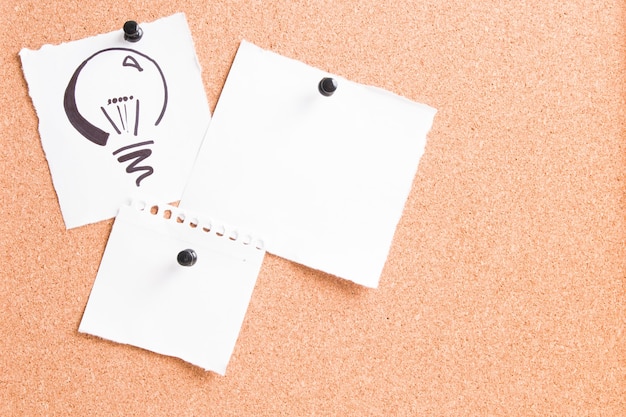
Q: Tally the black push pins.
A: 3